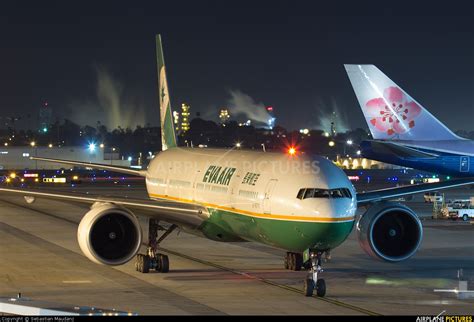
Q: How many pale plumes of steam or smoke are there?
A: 3